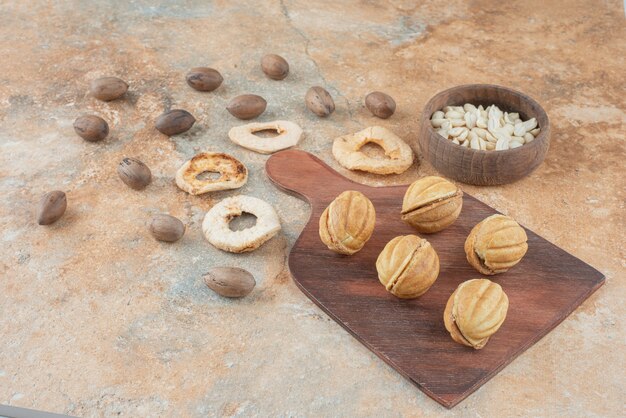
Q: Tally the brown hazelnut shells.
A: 12